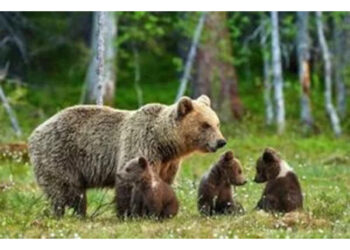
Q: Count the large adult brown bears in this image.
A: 1